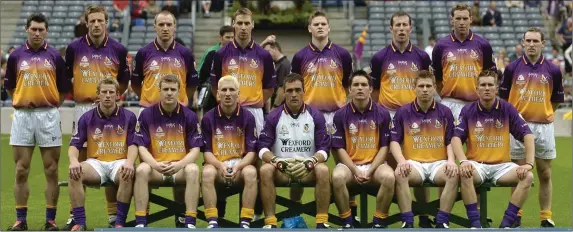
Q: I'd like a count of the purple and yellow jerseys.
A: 14